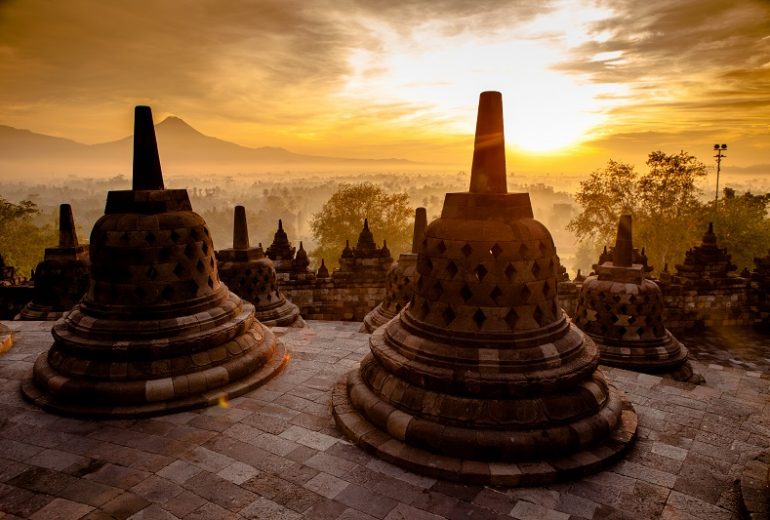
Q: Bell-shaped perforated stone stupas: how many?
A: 6